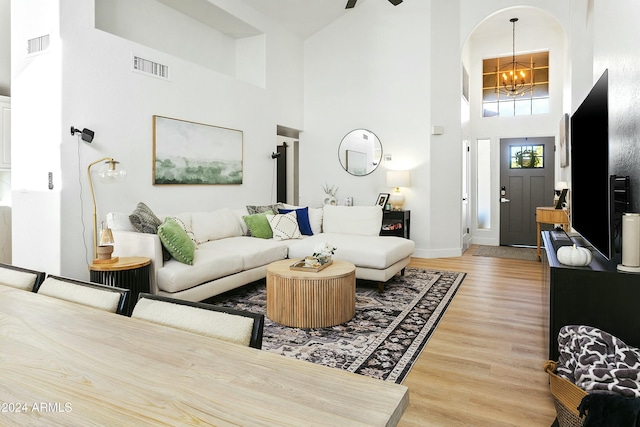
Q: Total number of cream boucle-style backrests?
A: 3